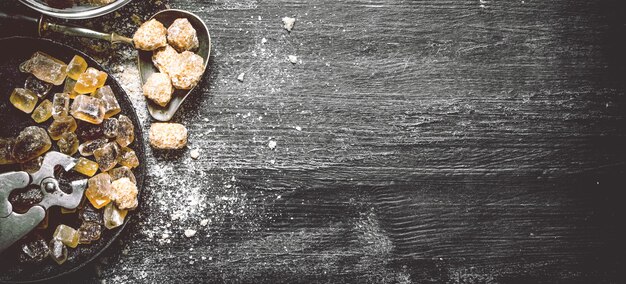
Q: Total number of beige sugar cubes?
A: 7